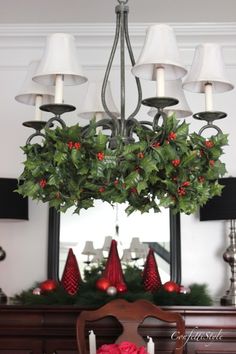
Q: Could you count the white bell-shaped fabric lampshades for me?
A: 6